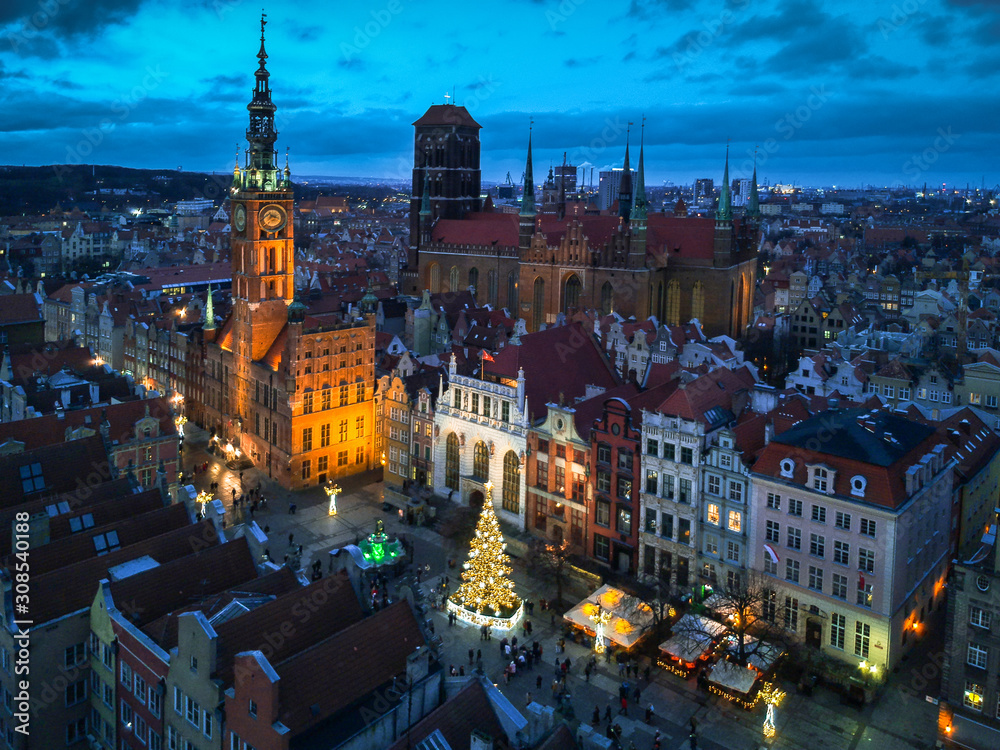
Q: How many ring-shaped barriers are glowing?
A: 1